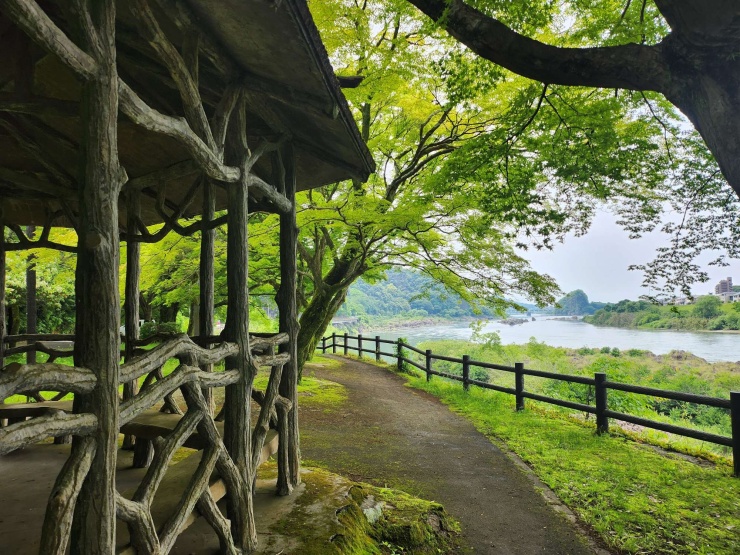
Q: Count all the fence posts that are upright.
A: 11